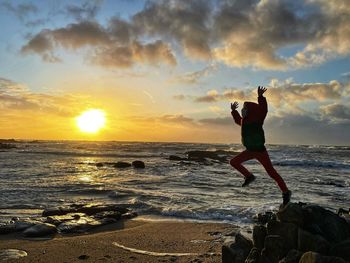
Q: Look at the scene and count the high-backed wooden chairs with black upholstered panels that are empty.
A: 0